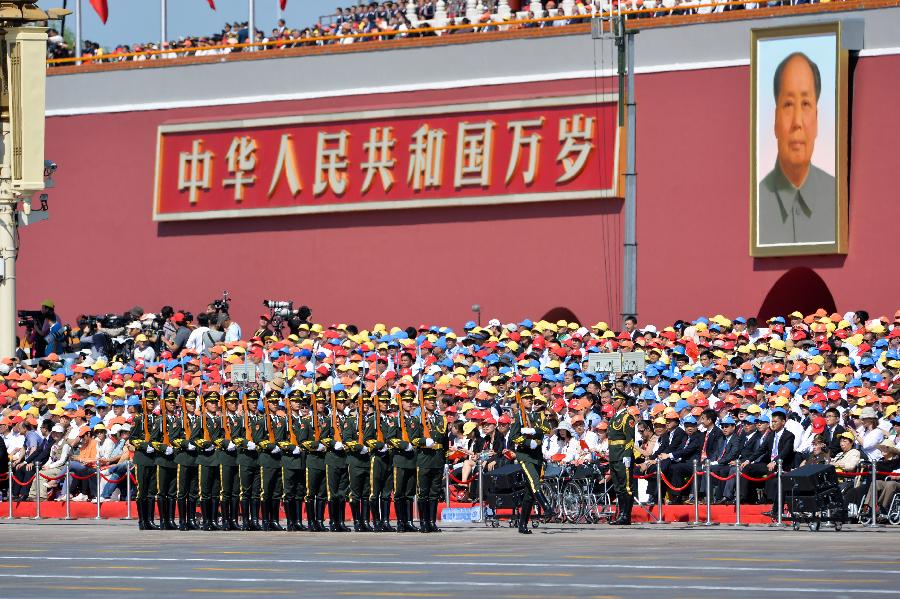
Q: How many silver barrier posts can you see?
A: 13